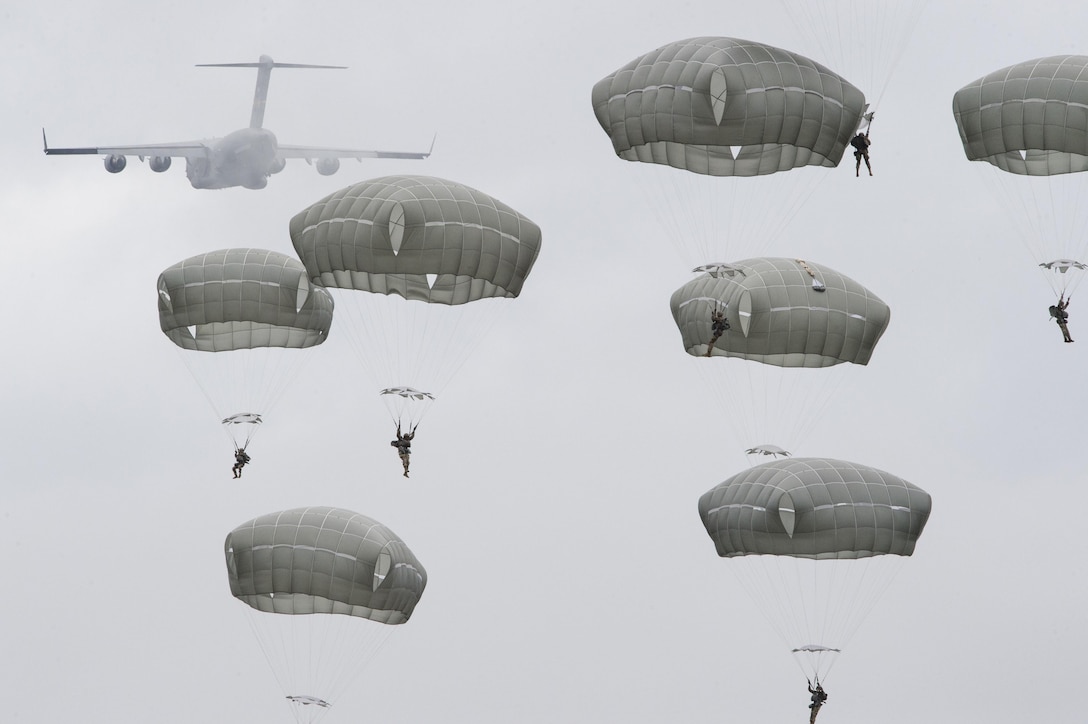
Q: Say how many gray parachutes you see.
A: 7